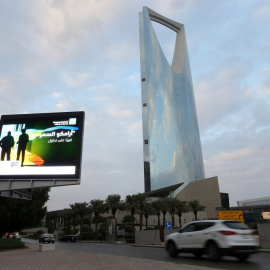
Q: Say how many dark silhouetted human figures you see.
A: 2